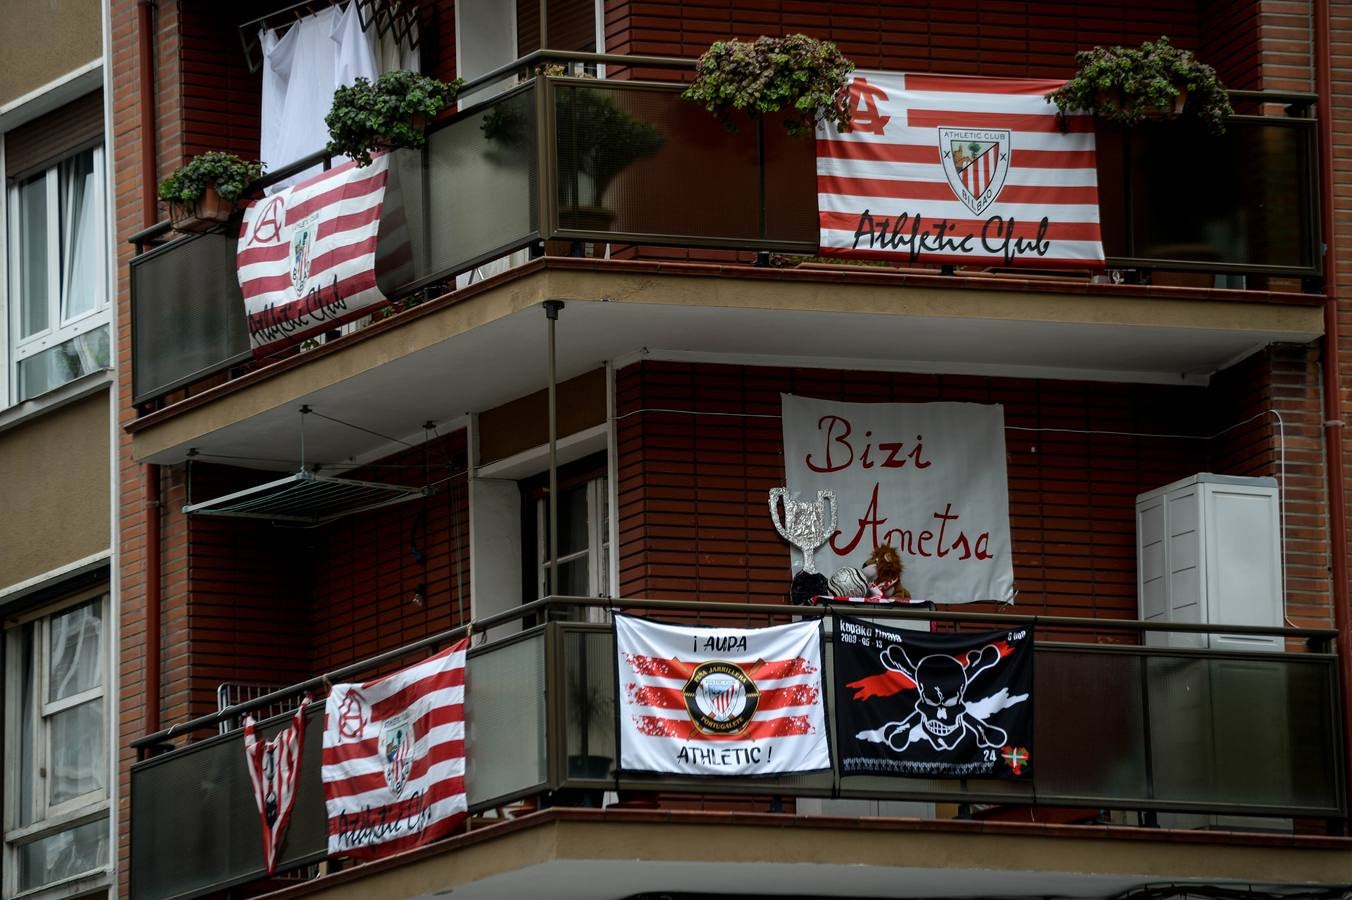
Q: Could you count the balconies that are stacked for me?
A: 2